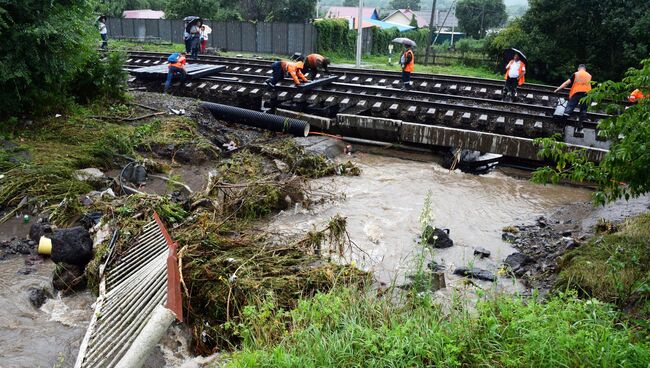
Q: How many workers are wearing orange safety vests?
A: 7